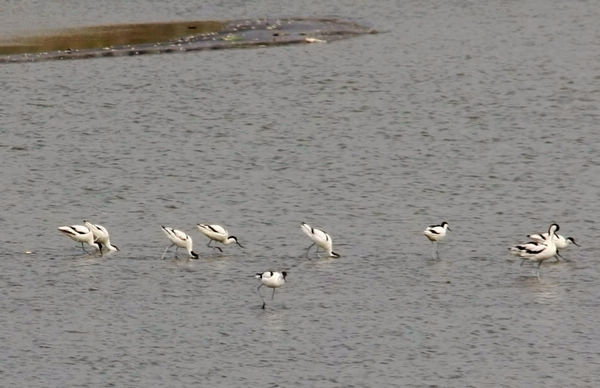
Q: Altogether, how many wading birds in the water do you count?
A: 9